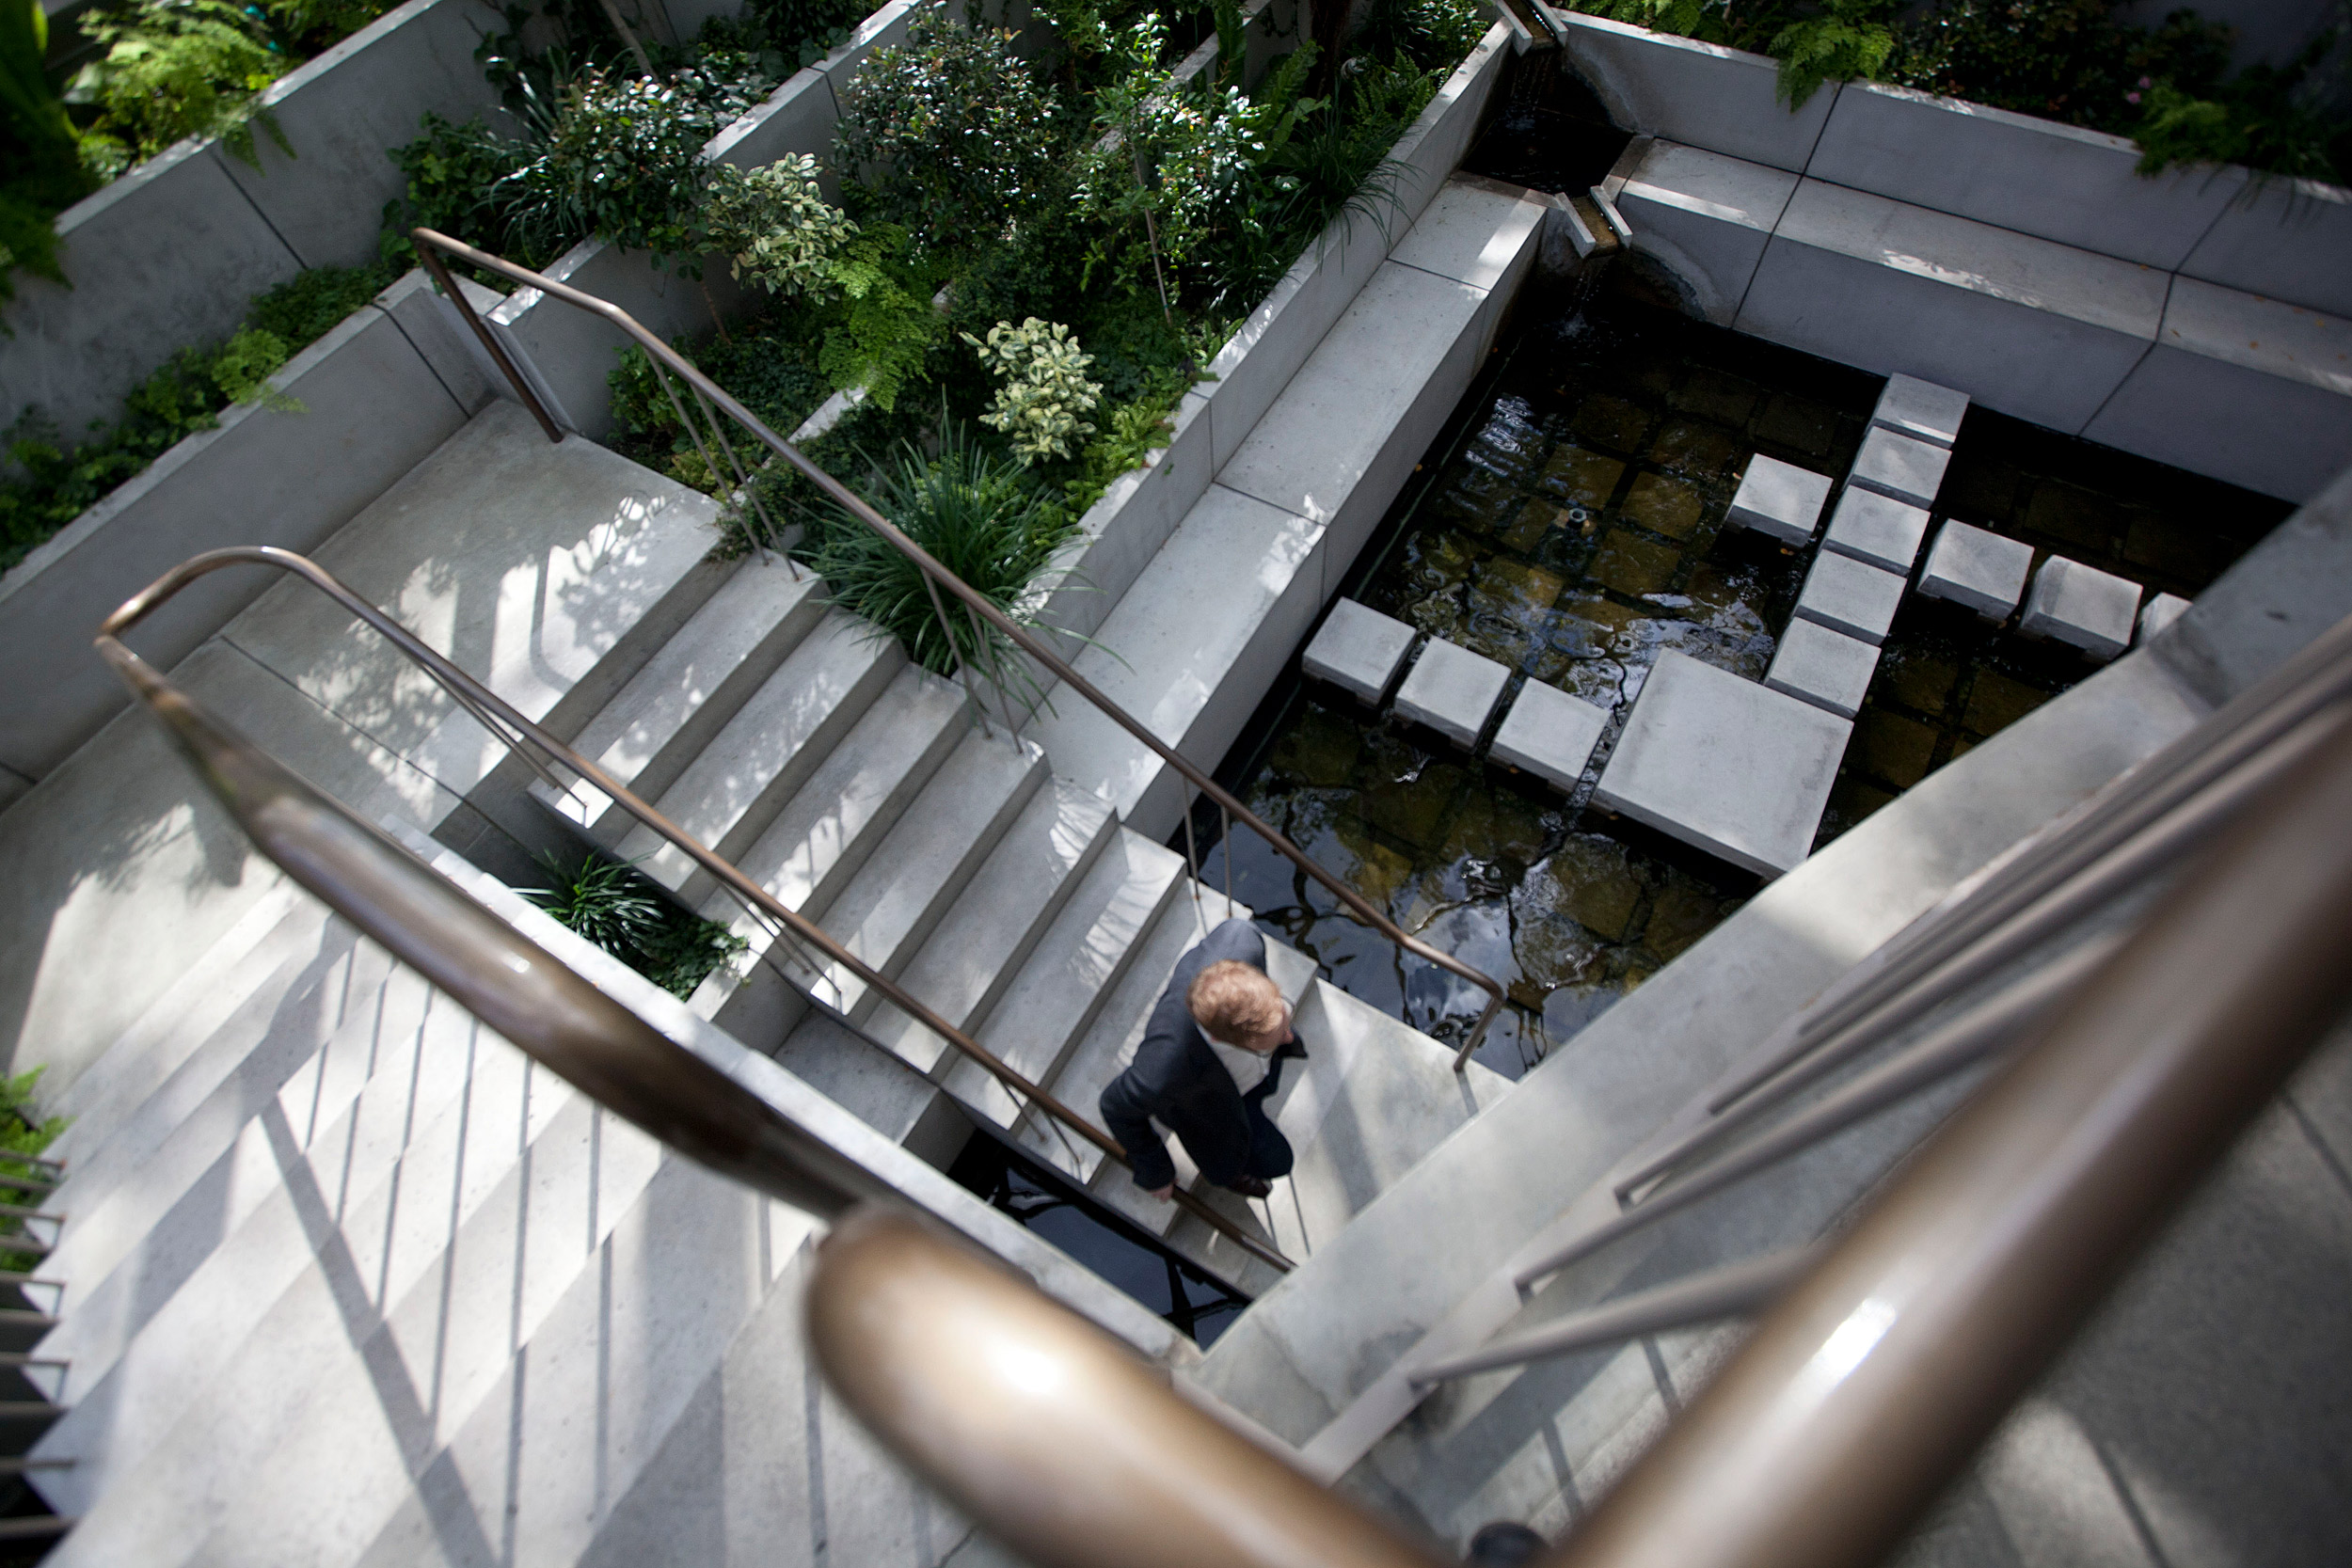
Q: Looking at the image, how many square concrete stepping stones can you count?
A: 13